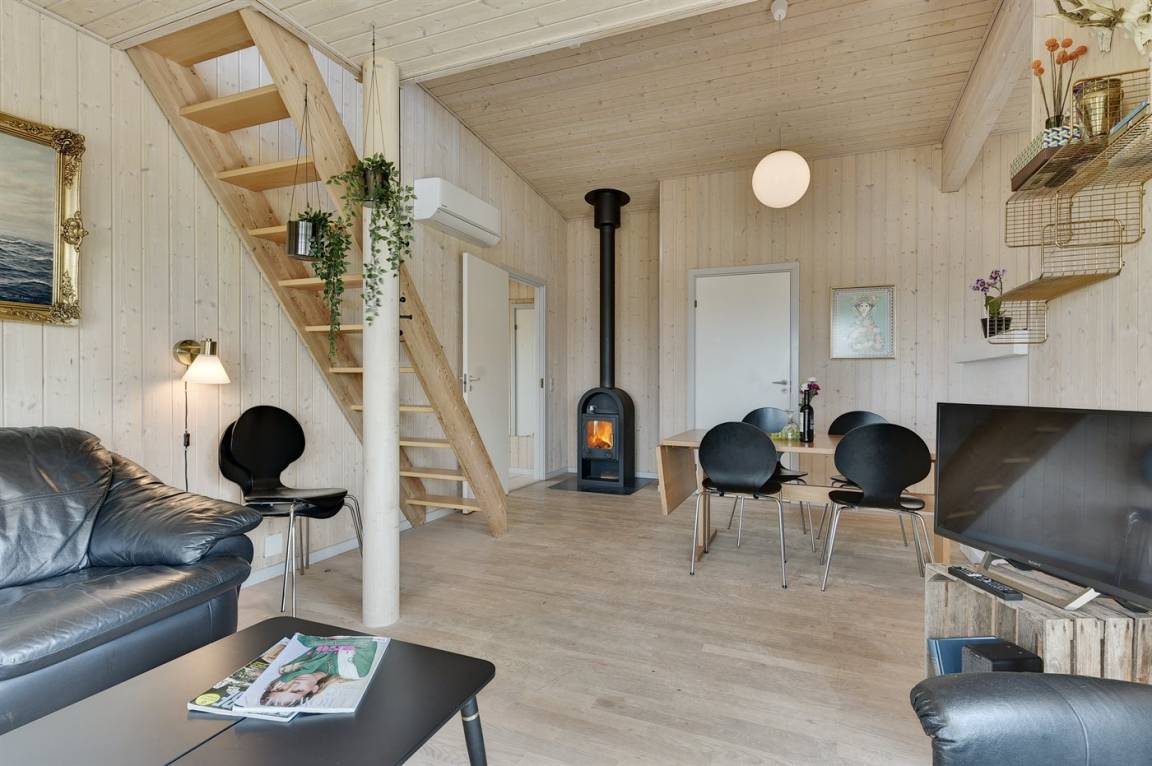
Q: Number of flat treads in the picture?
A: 11